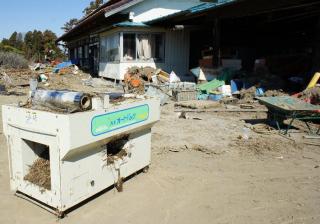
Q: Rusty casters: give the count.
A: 2